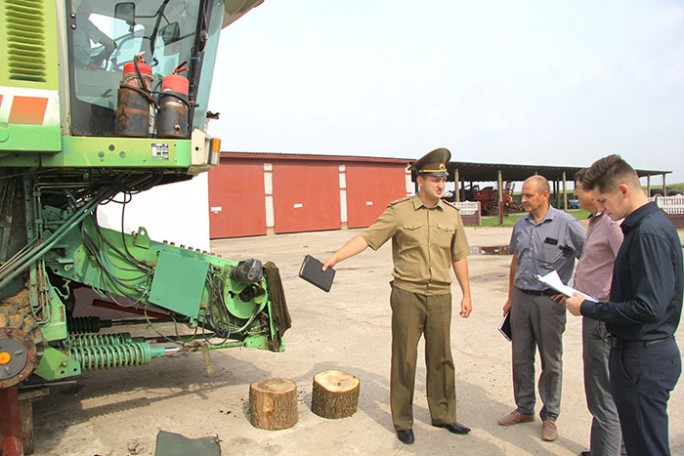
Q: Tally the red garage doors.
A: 3